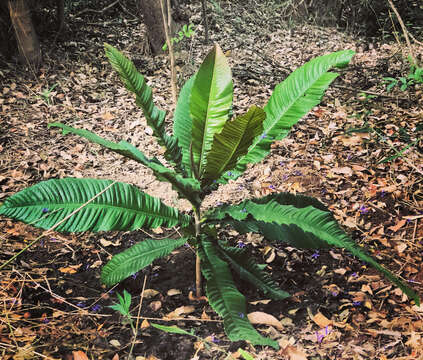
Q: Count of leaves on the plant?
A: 12